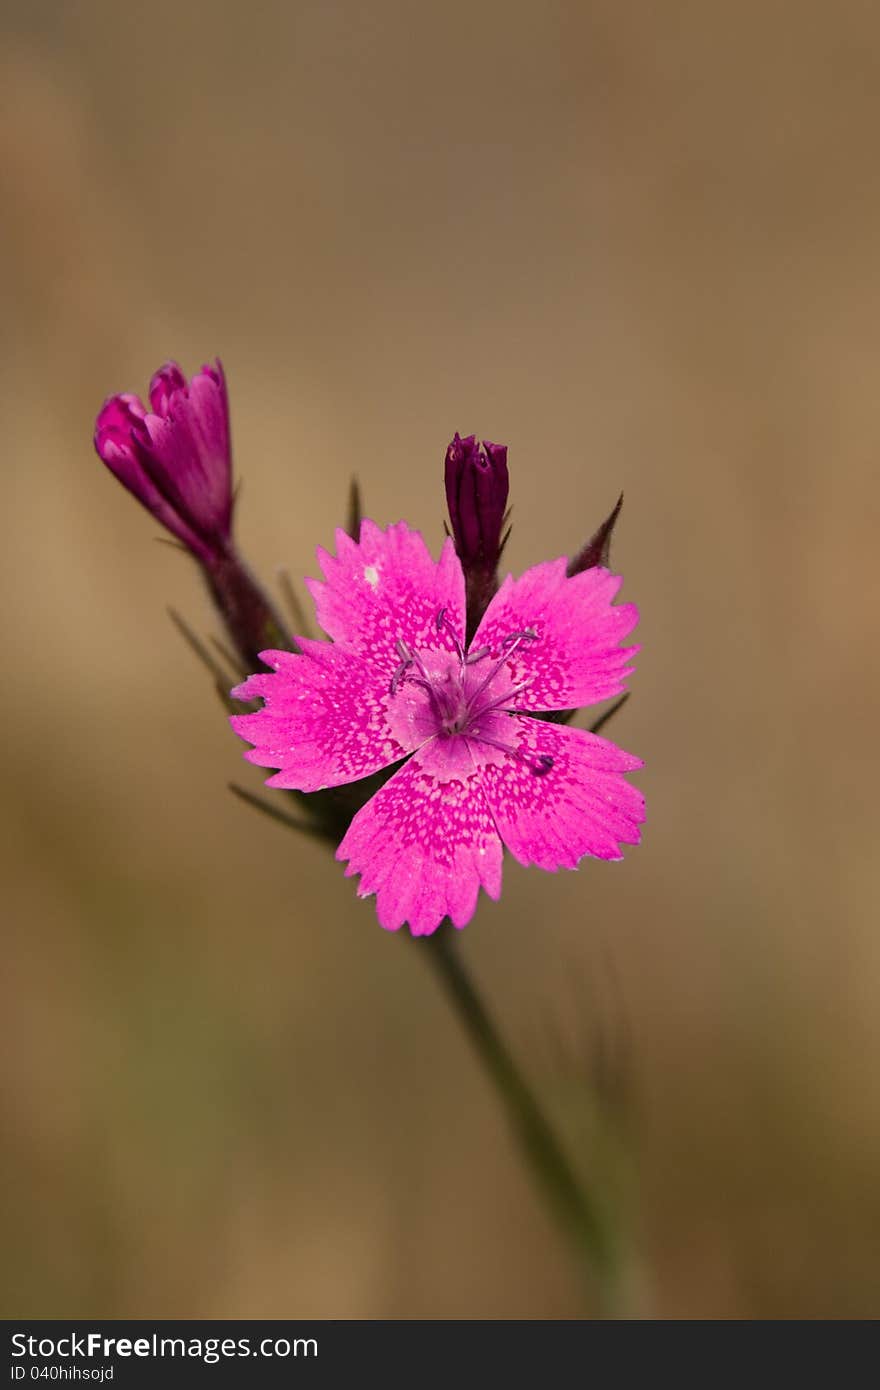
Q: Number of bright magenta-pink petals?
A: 5